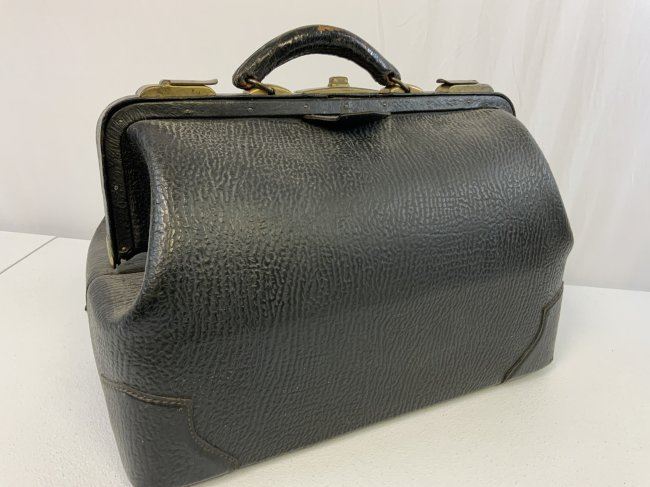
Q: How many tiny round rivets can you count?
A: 9